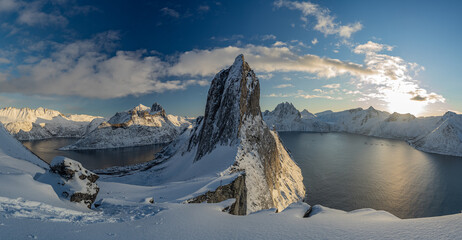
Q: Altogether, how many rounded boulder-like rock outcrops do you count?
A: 1